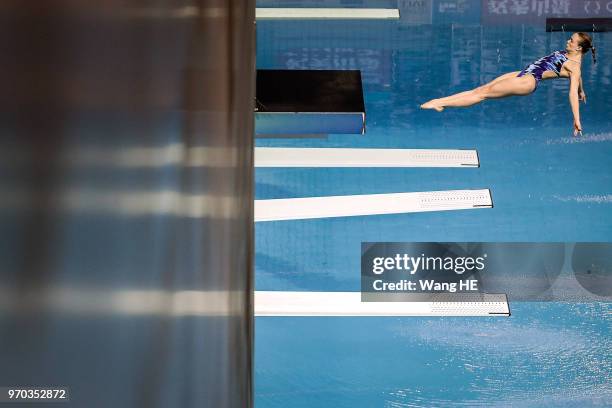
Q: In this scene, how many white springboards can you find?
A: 4